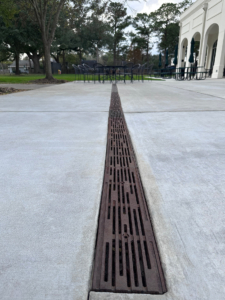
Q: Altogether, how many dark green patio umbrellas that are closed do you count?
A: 4